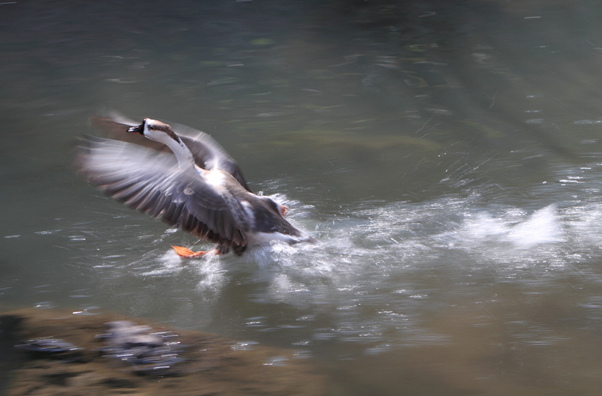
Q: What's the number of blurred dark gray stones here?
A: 2